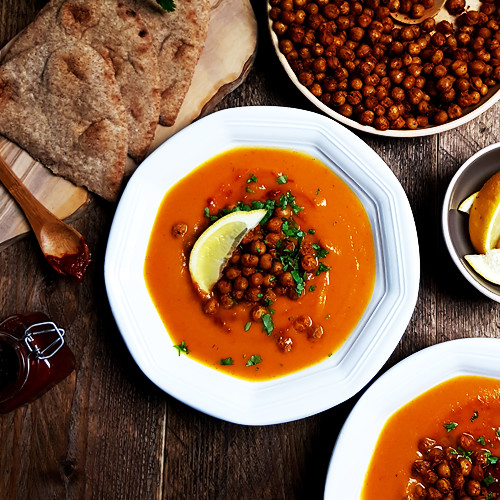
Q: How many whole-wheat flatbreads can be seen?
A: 3